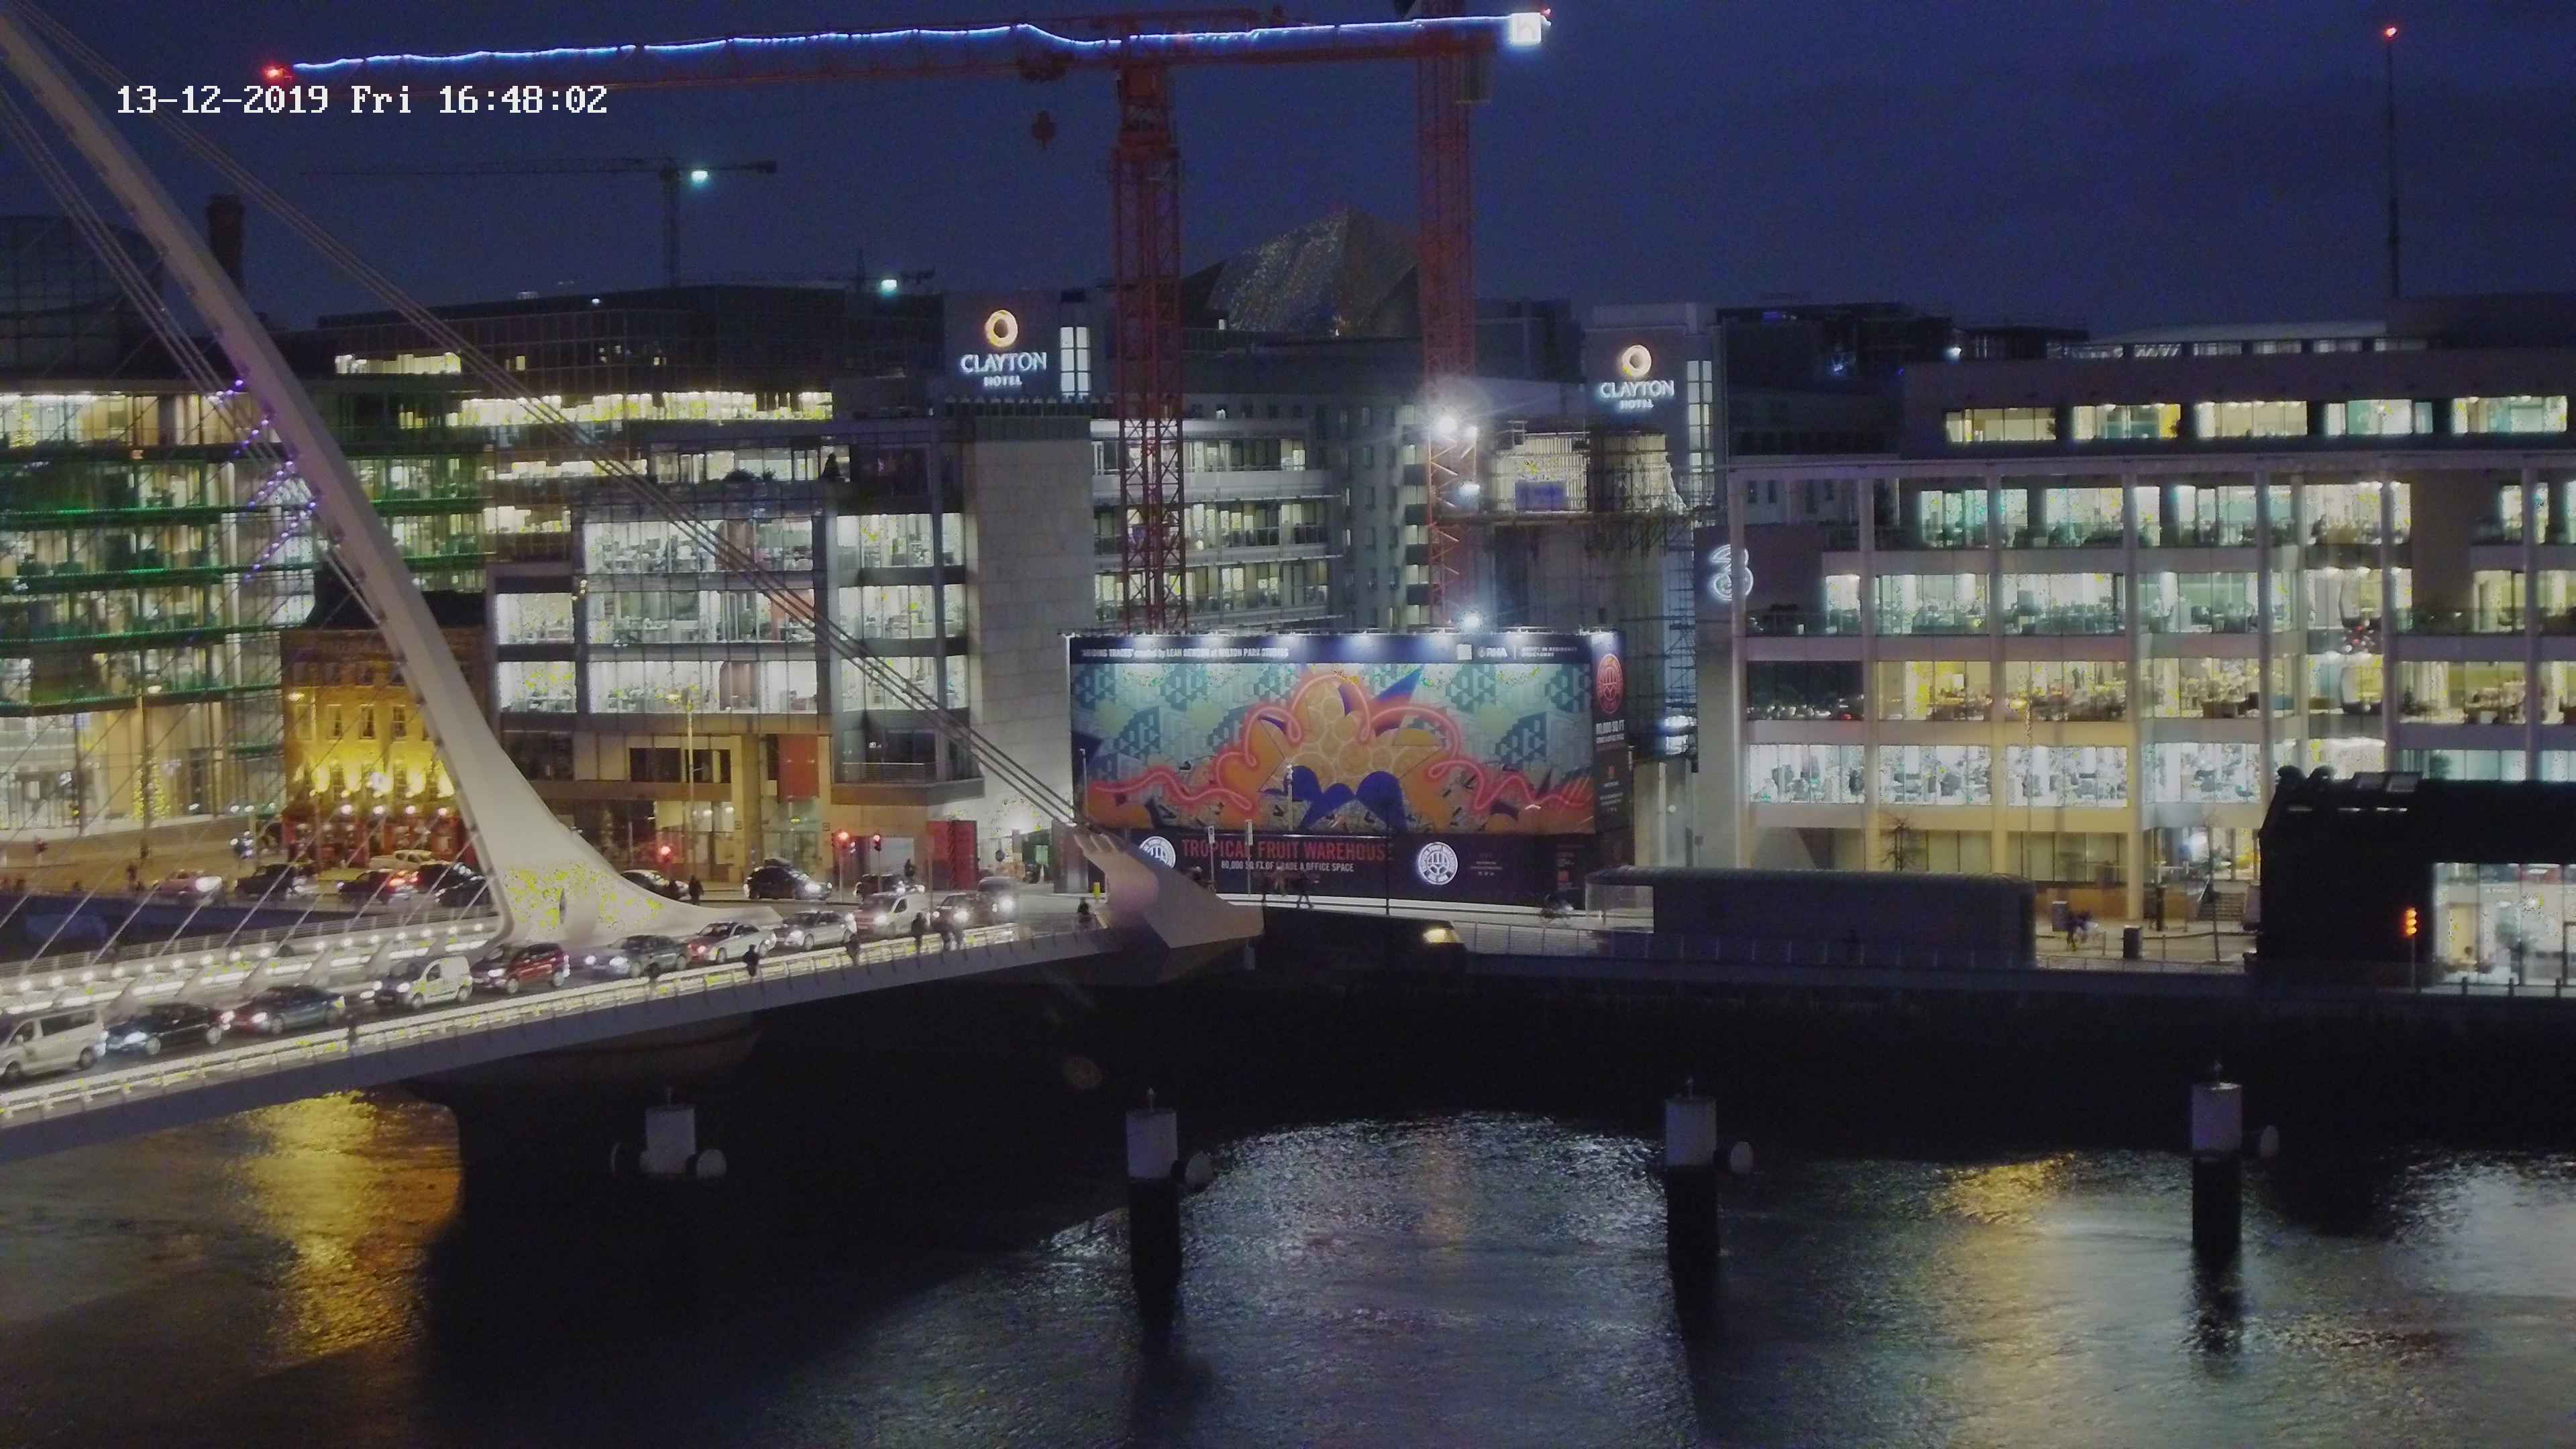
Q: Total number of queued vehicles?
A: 11